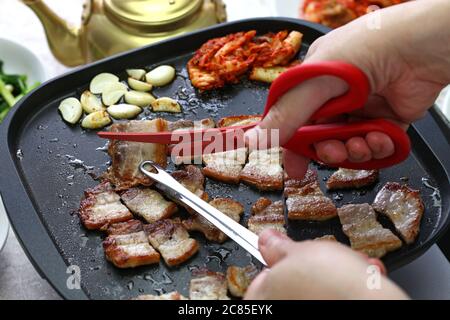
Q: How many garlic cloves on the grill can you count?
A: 11